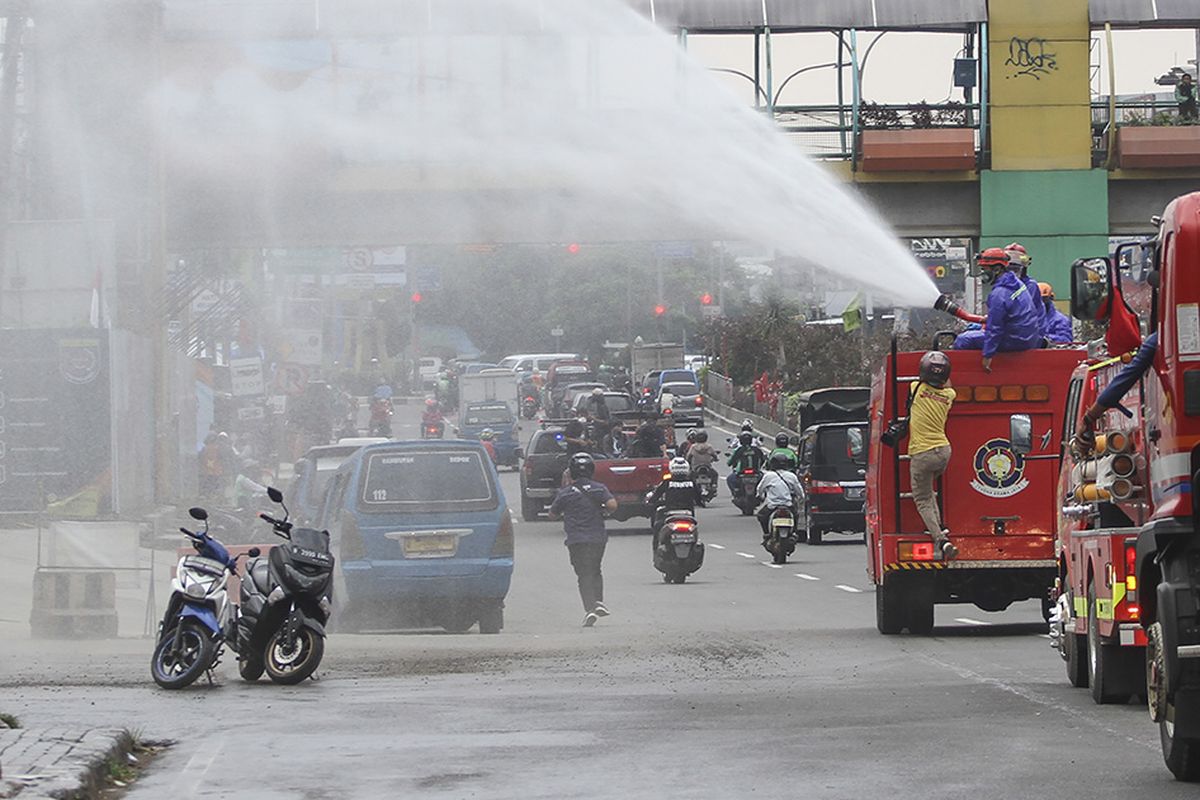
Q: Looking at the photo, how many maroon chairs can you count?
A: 0